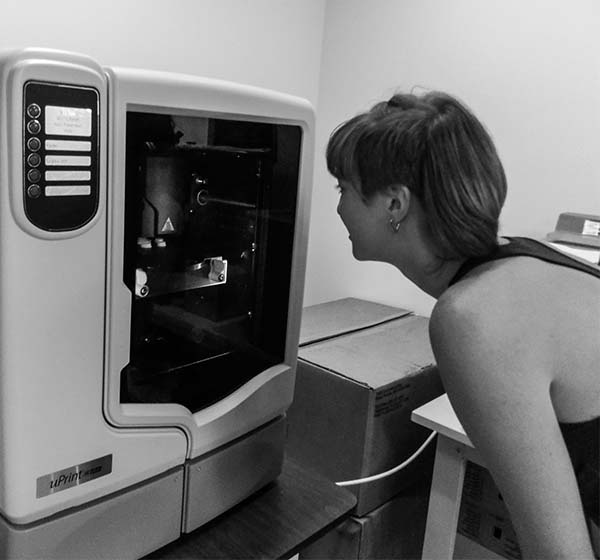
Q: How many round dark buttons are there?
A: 6